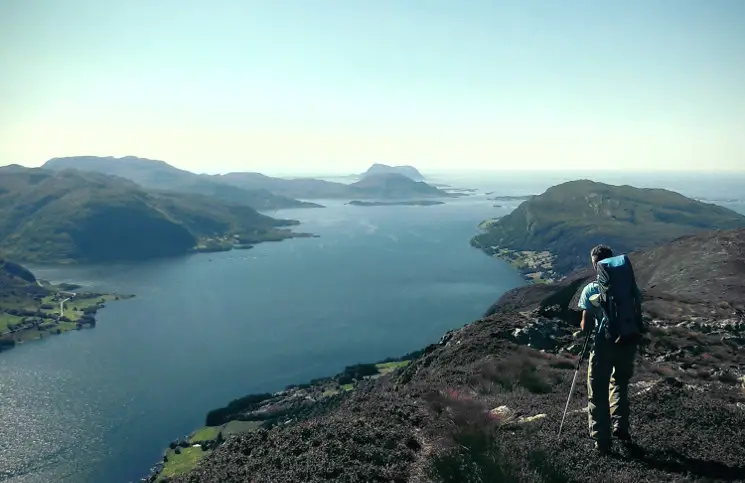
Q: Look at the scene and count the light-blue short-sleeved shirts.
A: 1